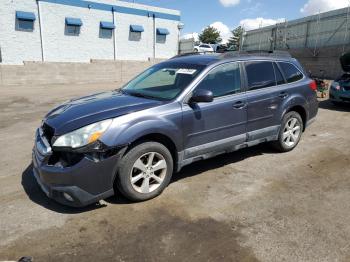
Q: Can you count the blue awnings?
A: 5